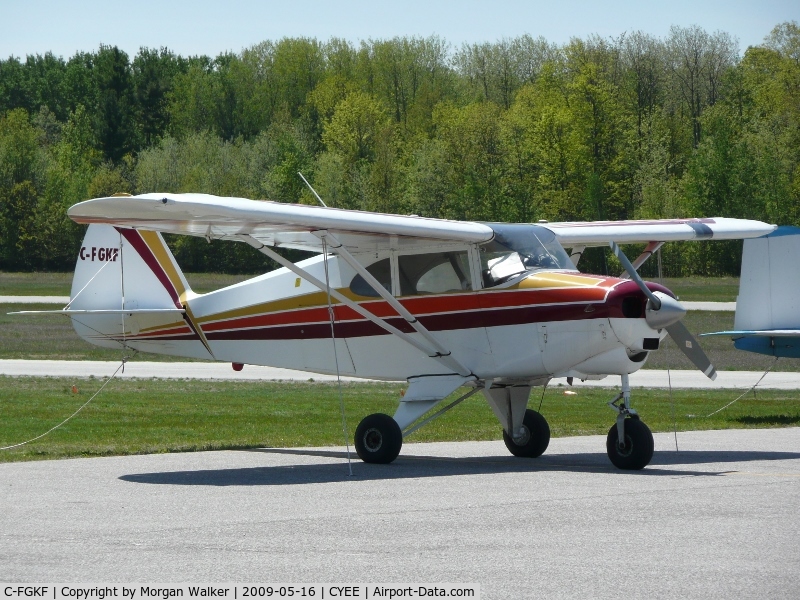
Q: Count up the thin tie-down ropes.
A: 4